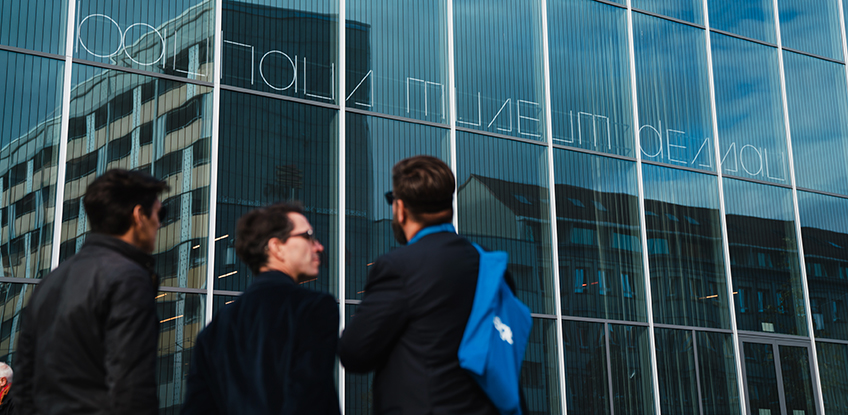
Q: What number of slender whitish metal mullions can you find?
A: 9